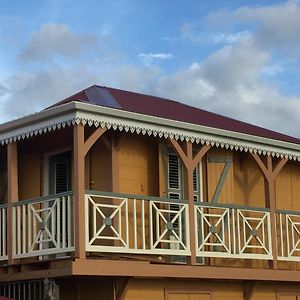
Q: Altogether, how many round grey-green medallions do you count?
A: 5